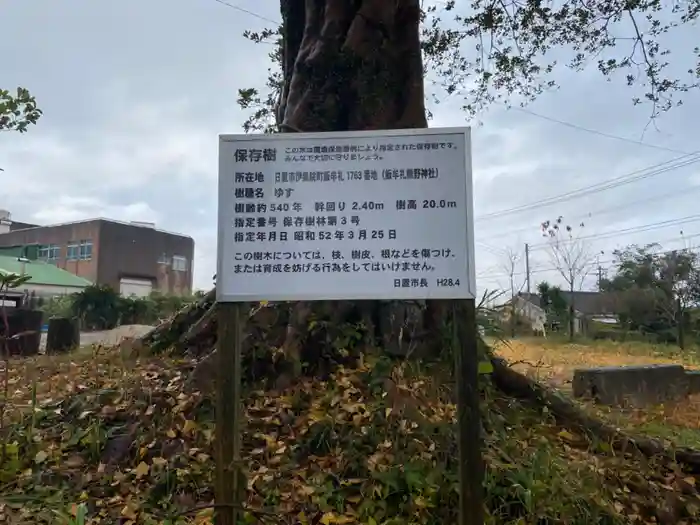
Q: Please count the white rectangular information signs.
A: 1